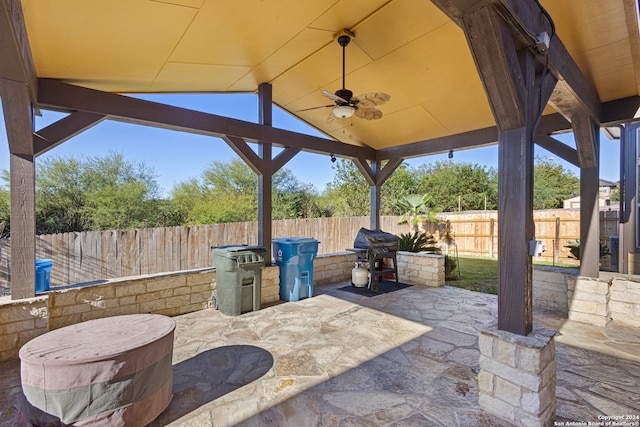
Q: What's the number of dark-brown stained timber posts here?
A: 5